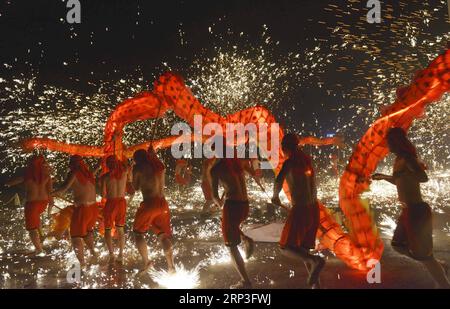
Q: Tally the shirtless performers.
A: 7